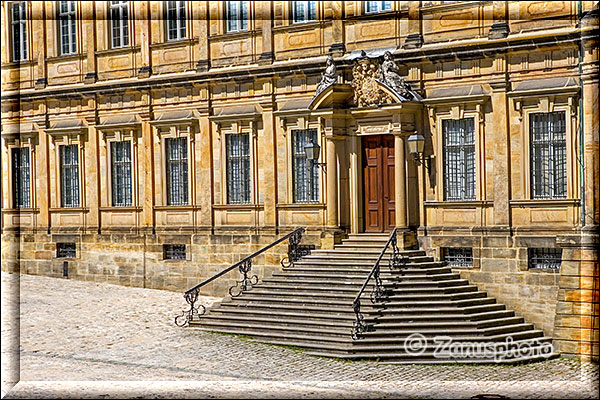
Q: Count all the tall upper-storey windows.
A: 7